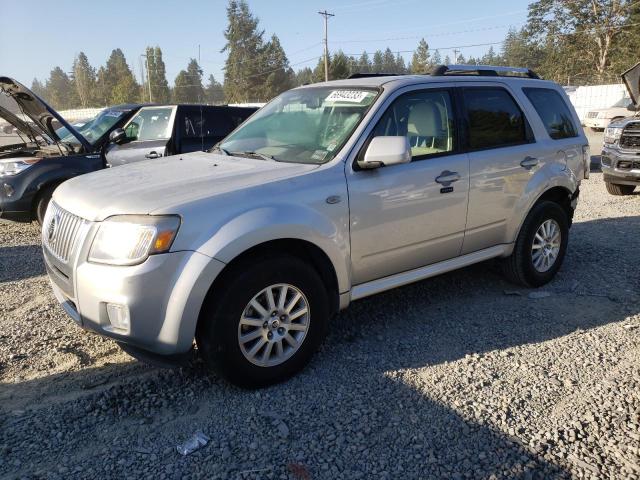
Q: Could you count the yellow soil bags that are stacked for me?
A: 0